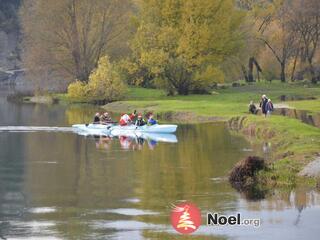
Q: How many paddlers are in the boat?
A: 5